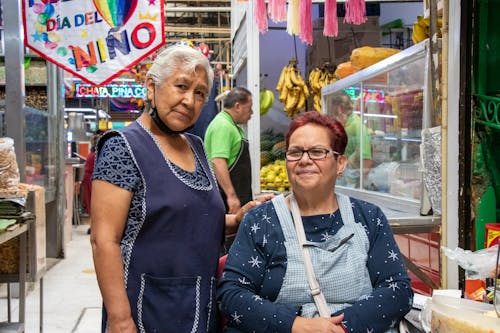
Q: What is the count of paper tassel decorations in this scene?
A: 6